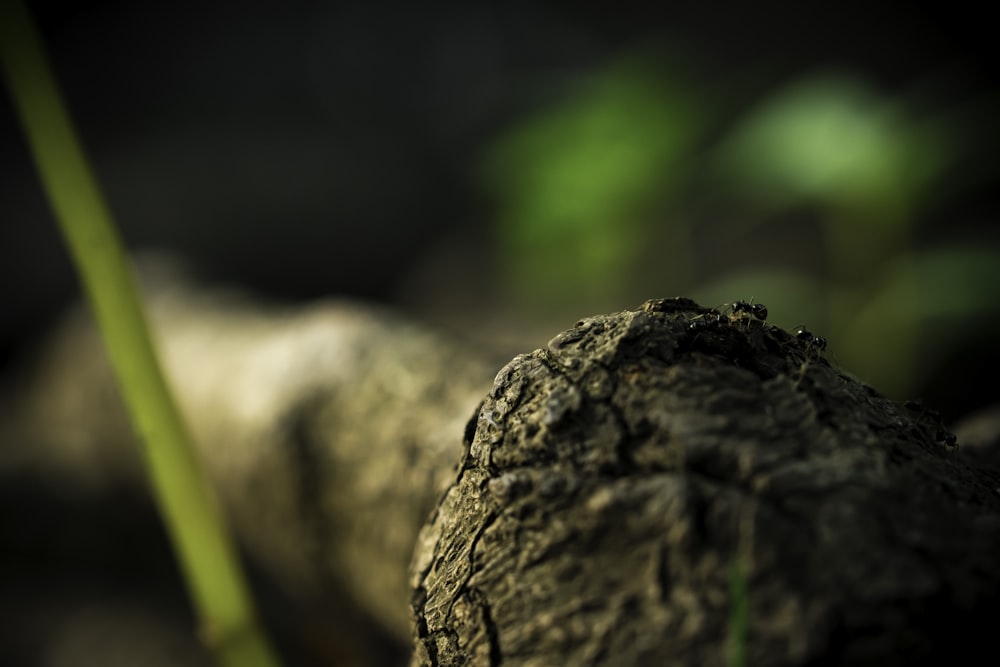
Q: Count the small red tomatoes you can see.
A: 0